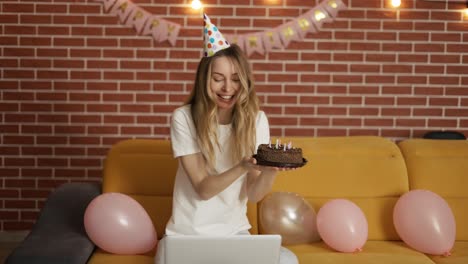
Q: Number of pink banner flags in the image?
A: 12